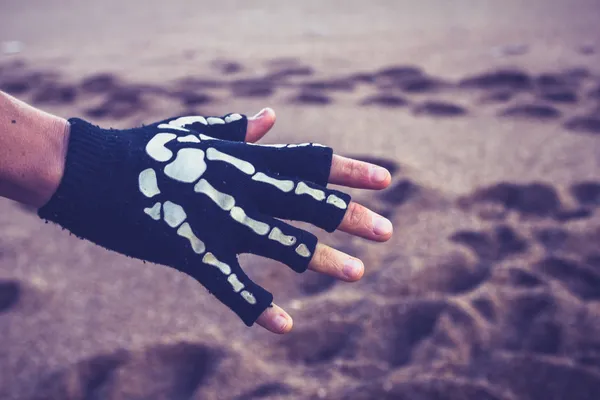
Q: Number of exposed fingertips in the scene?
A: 5